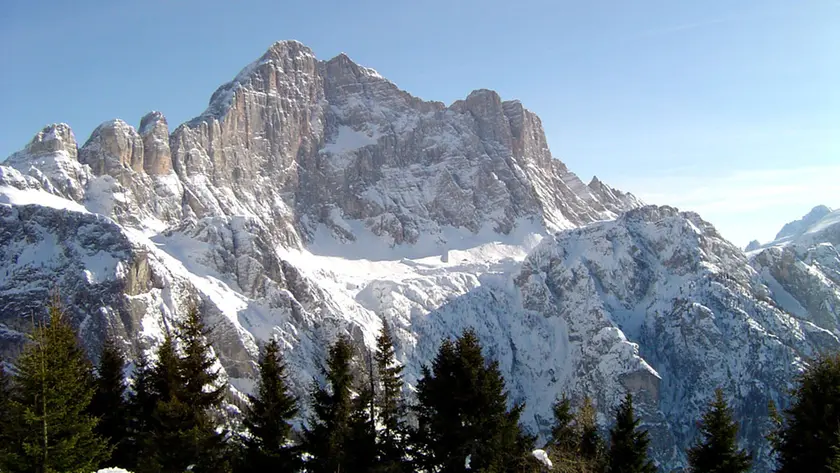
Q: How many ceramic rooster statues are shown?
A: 0